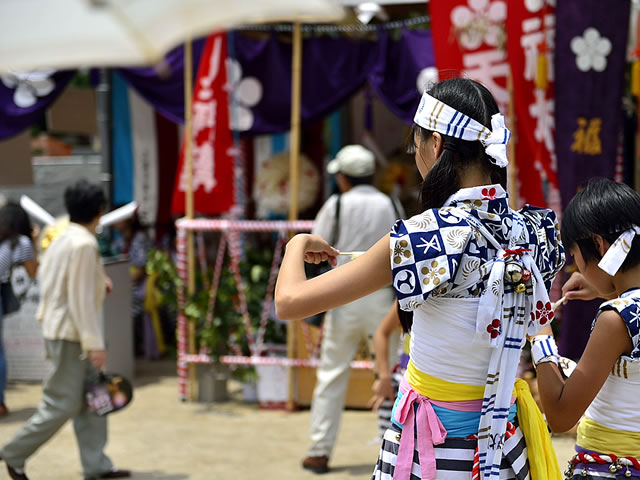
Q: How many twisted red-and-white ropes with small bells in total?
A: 1